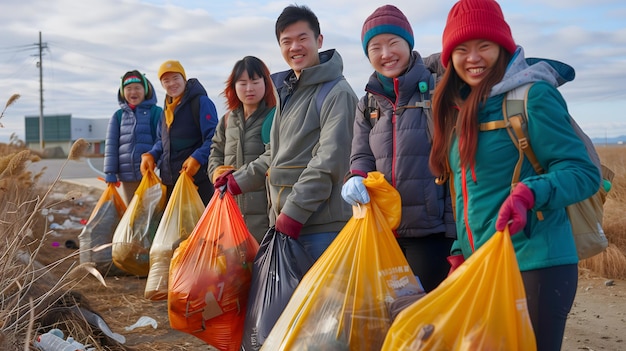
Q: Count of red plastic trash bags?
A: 1